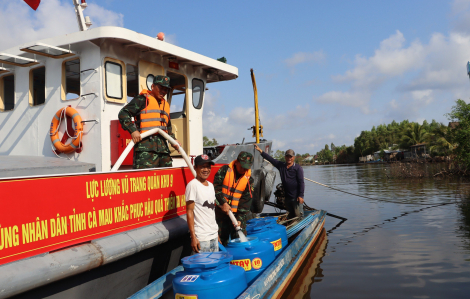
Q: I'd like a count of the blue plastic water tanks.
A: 3